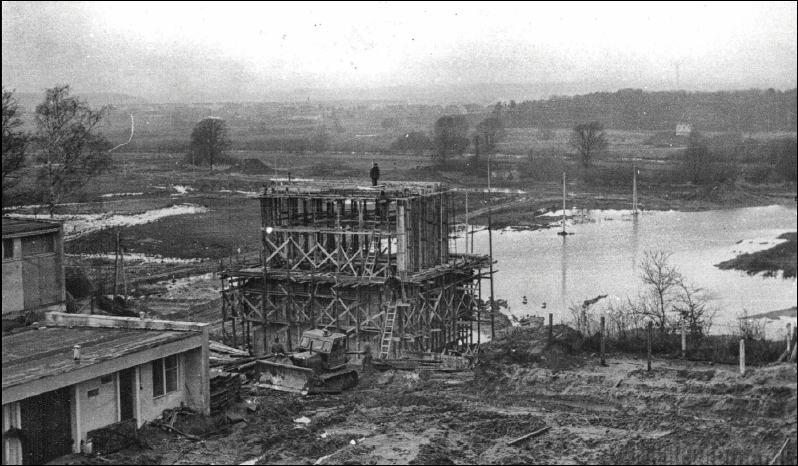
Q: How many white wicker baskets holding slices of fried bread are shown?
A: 0